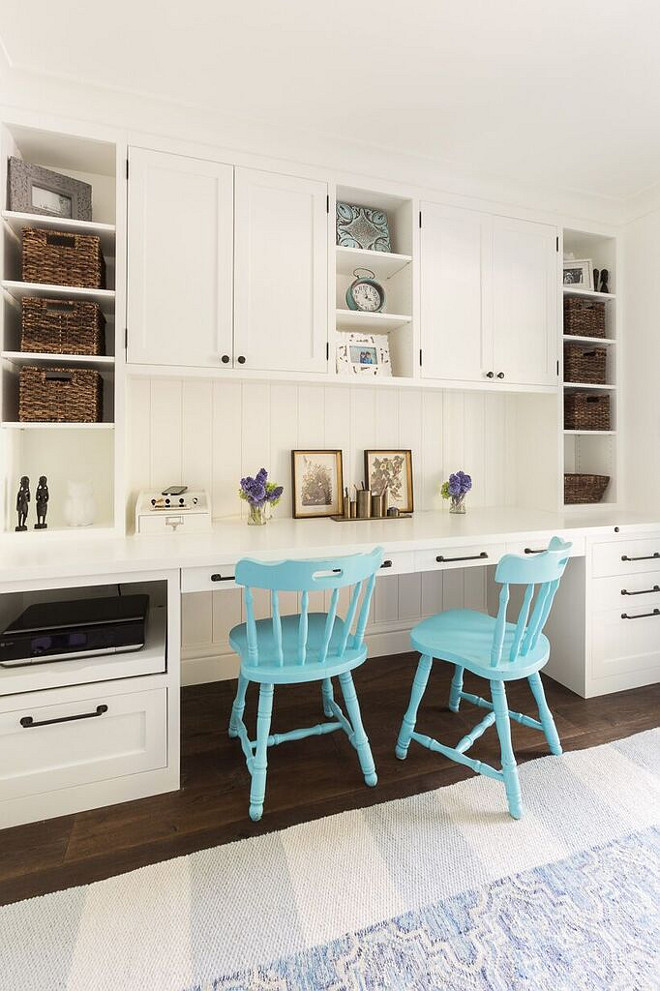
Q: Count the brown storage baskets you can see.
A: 7